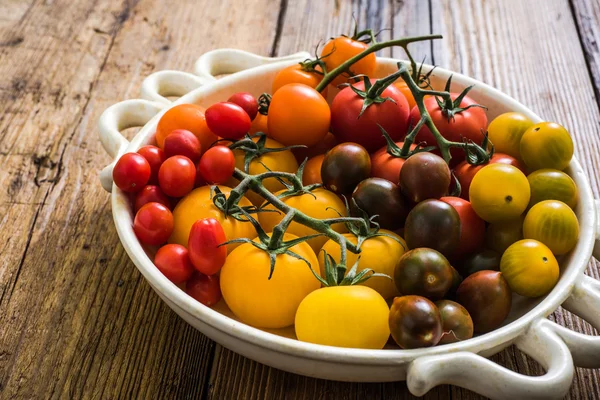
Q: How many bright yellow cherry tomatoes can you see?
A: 6